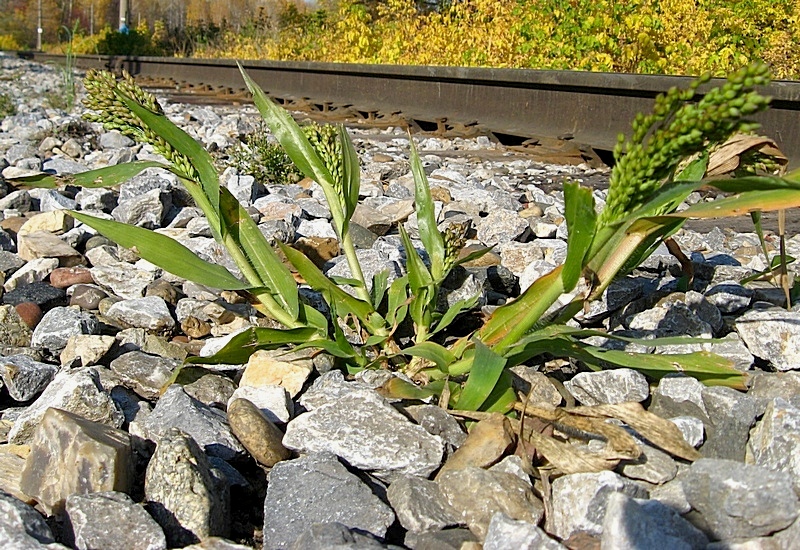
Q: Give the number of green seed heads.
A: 4